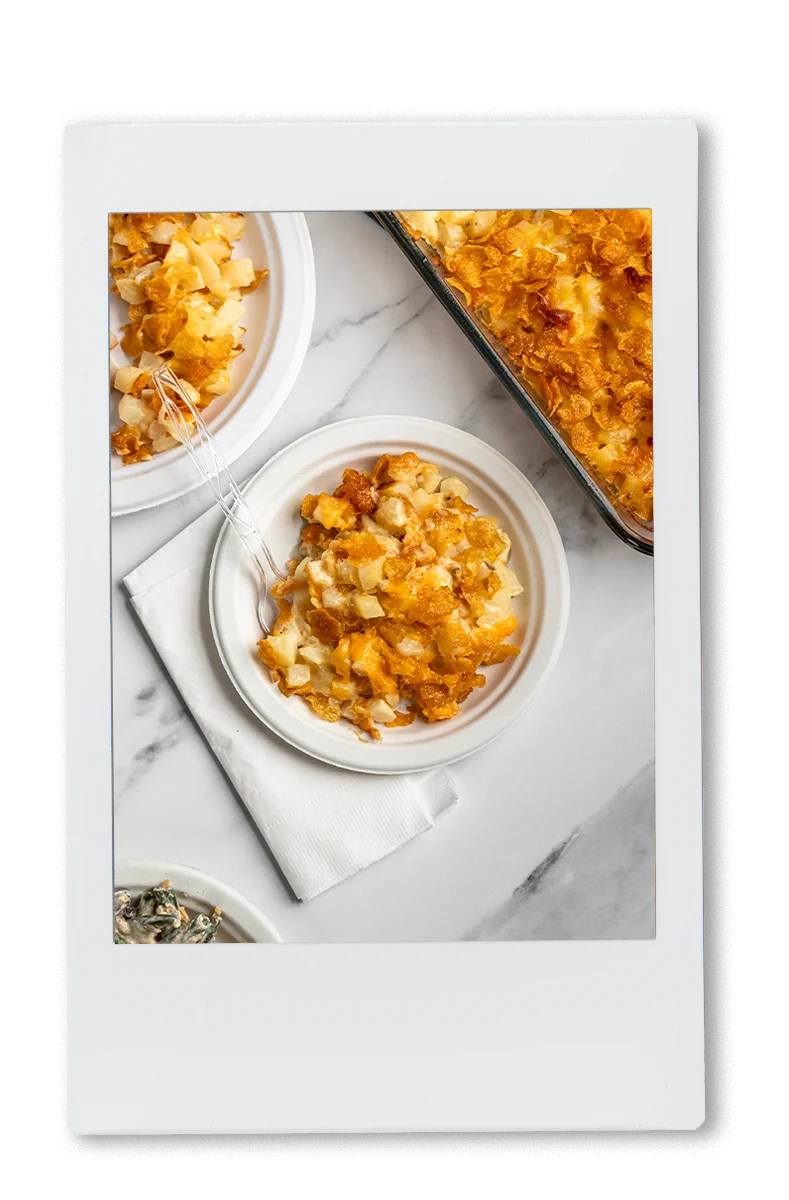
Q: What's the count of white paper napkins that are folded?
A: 1